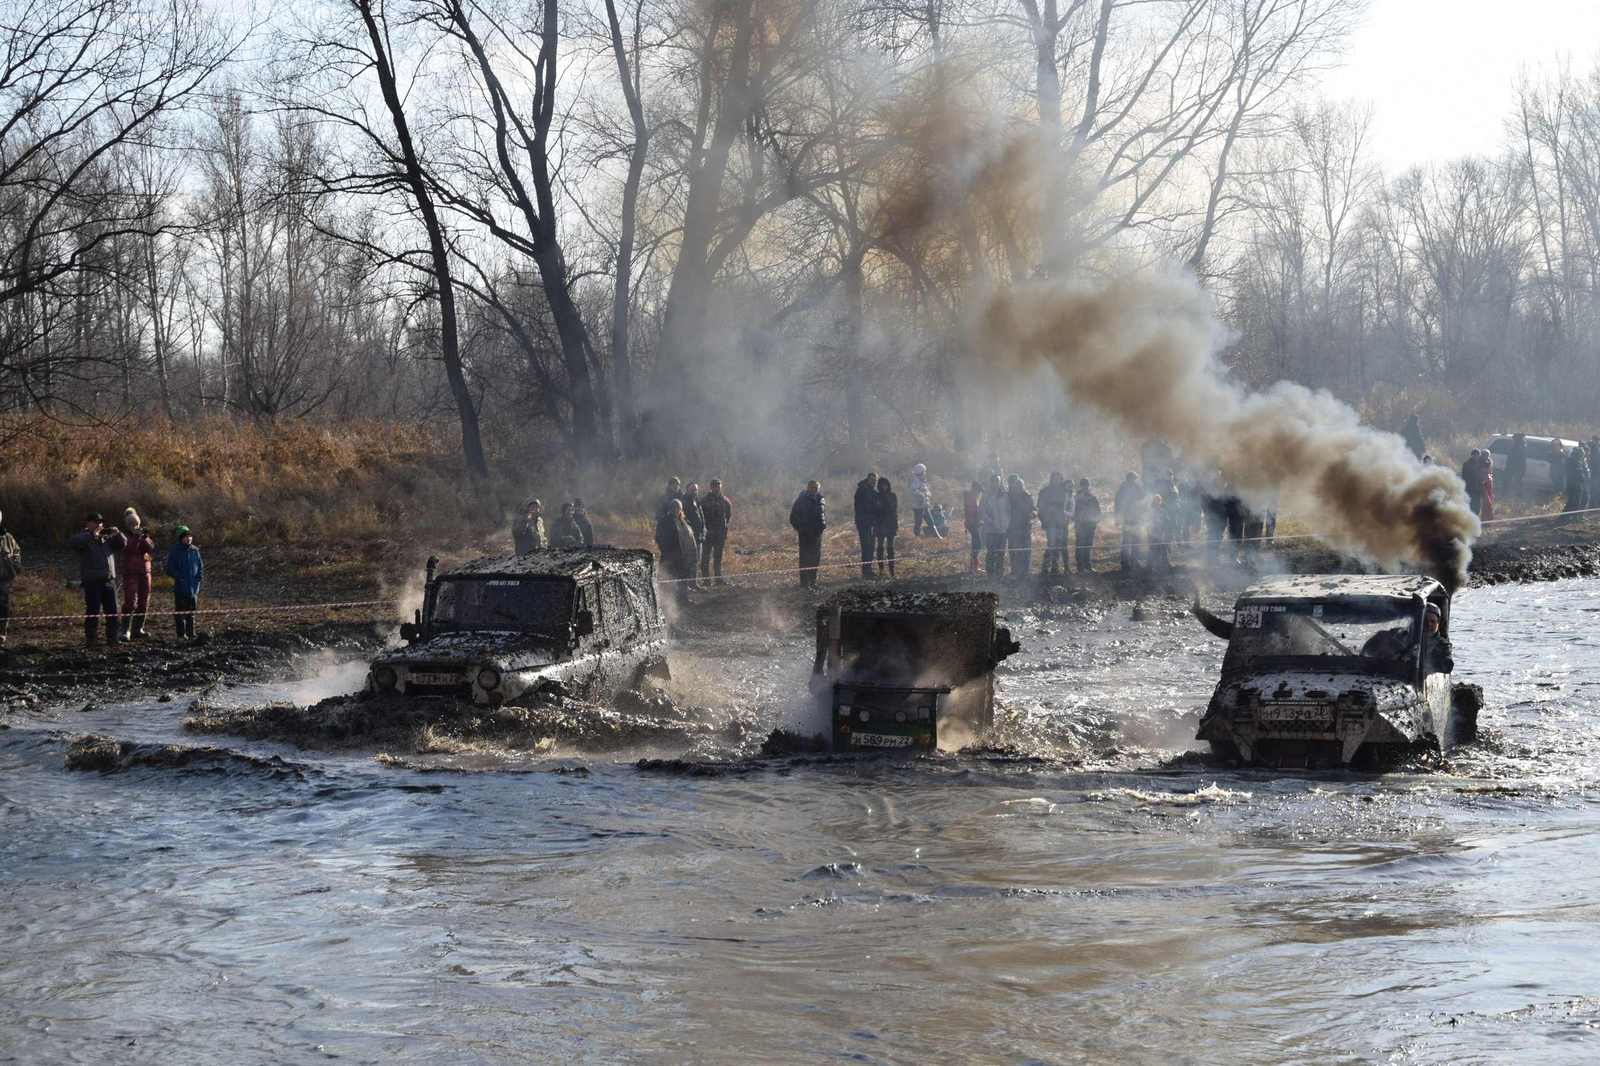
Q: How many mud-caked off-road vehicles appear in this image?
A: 3